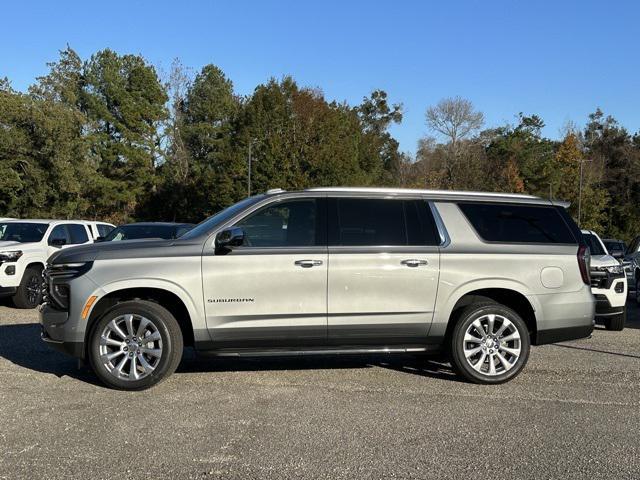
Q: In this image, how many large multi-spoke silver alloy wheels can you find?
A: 2